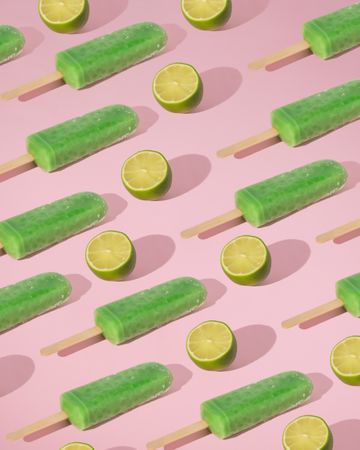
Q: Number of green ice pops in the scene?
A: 12